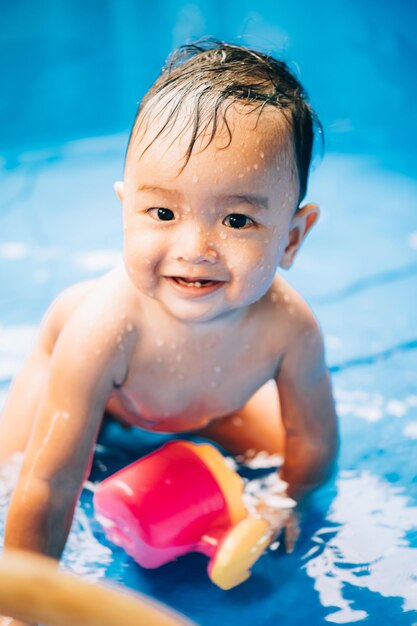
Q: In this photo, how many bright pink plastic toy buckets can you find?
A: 1